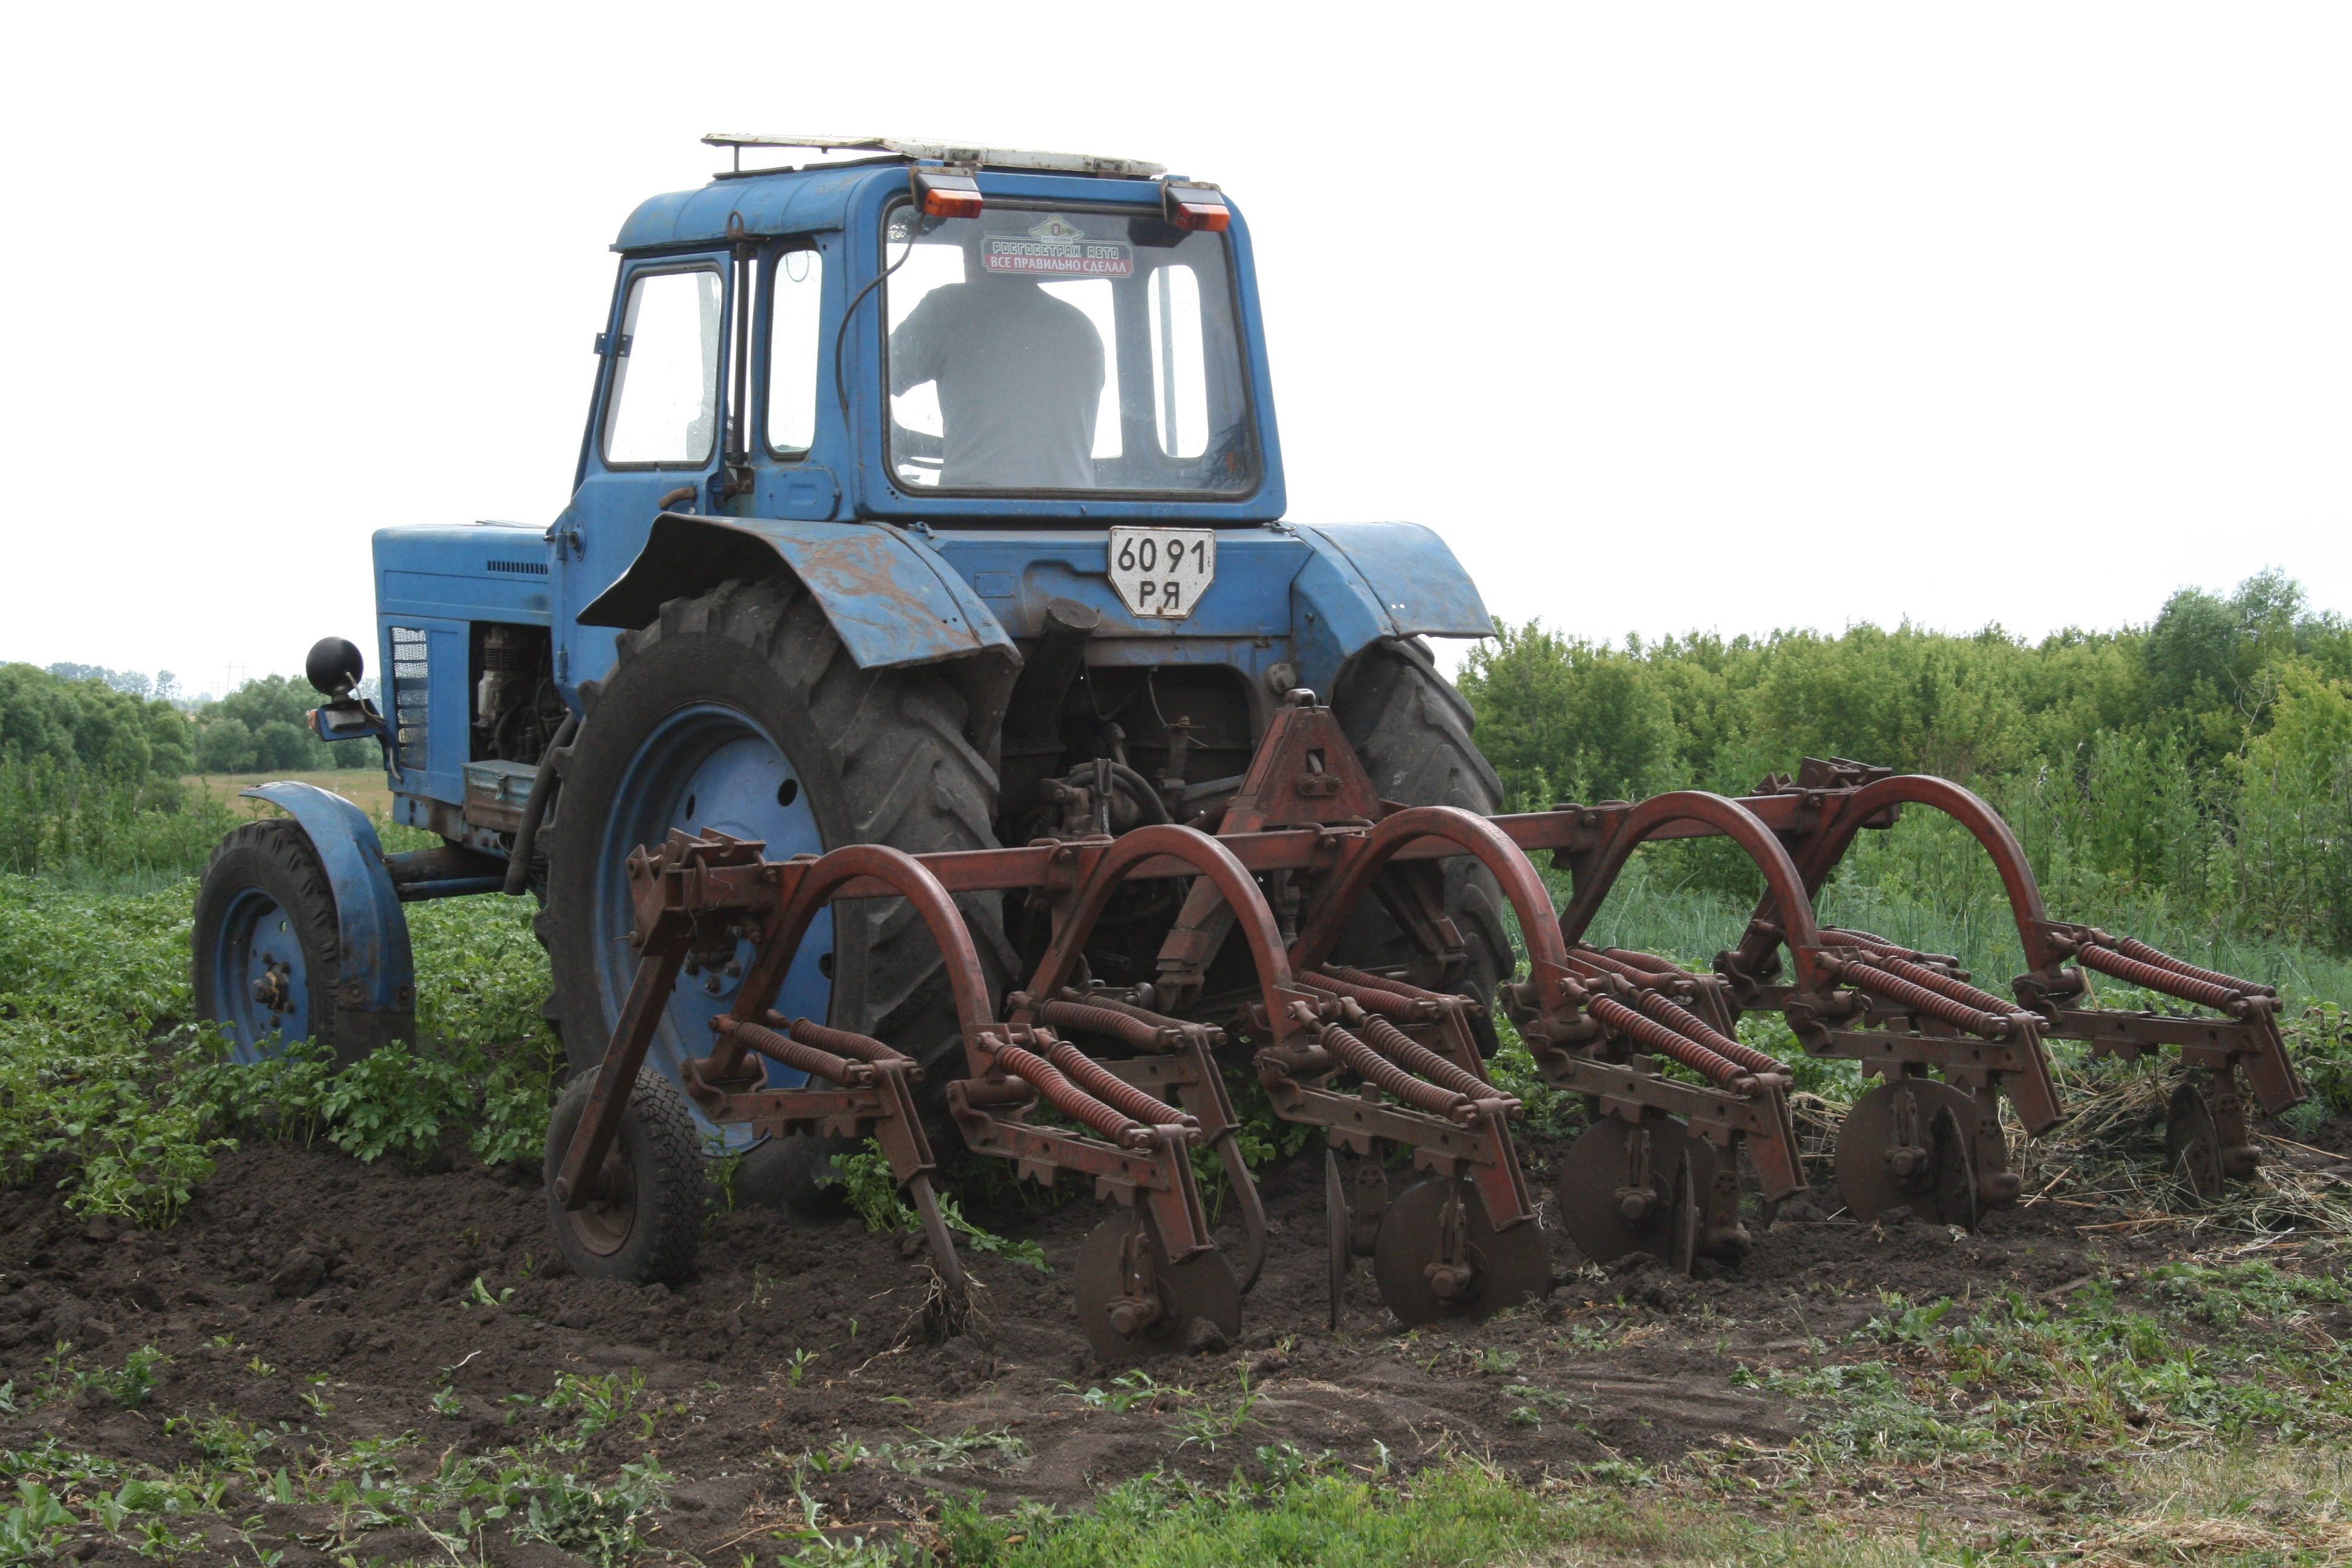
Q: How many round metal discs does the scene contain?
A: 8